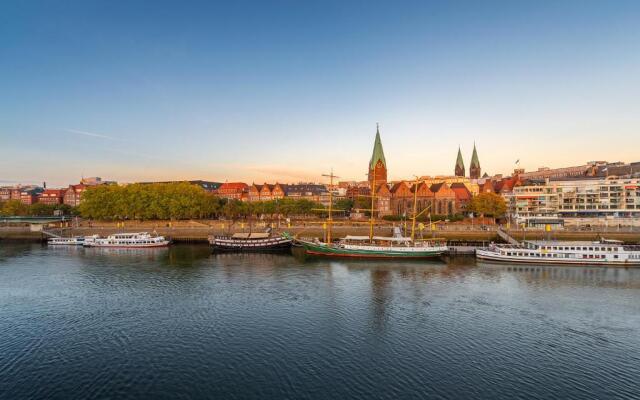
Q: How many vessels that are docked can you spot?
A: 5